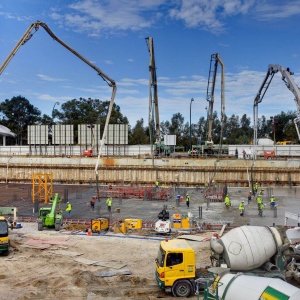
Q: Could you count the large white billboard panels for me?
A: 4